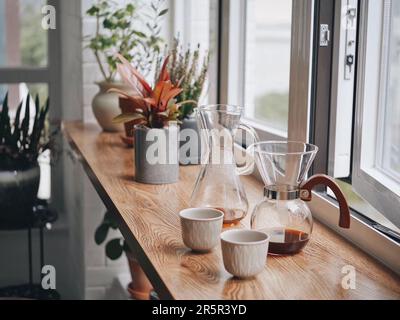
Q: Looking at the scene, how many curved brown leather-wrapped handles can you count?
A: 1